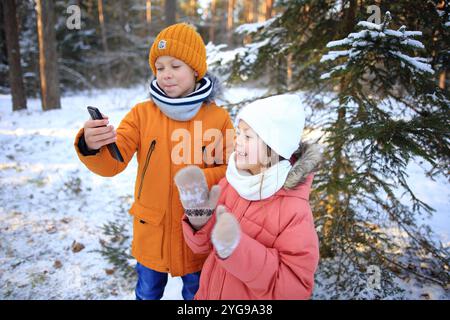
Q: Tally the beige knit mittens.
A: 2